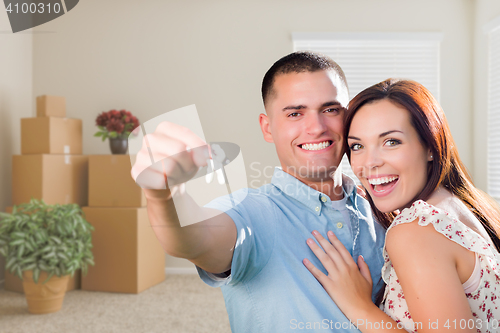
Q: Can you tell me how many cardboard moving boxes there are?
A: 6